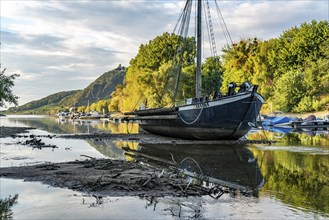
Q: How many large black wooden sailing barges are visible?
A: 1